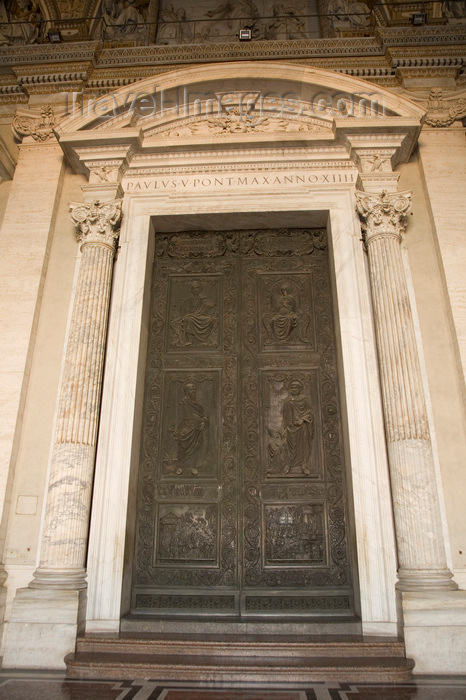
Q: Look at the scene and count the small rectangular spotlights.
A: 3